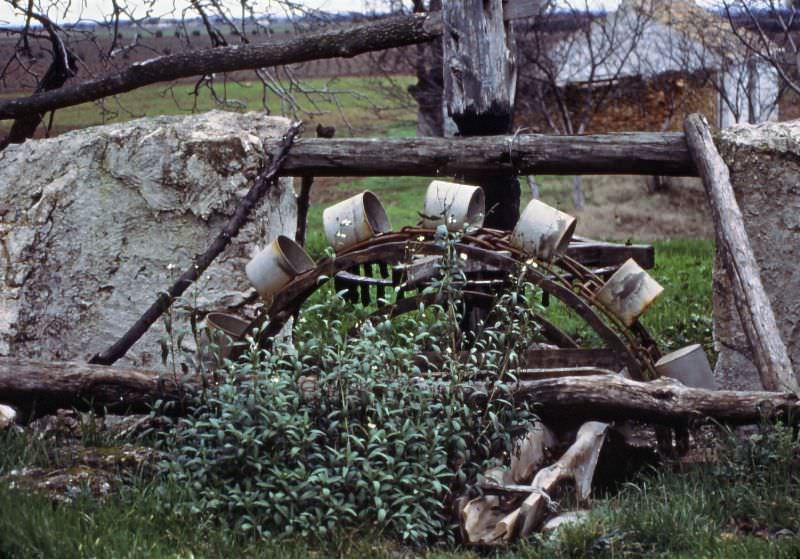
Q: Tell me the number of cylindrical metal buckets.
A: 7